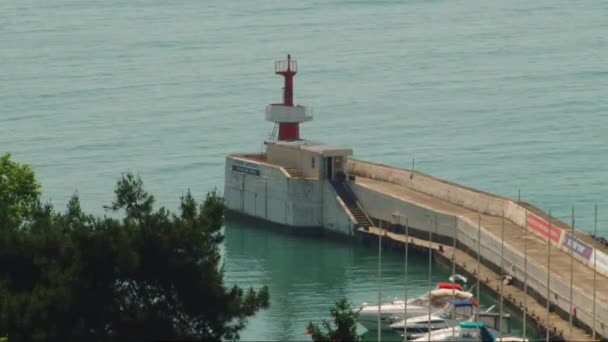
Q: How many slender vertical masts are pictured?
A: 10